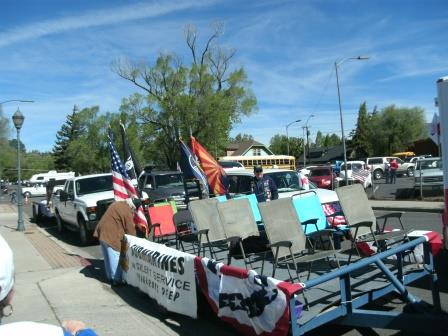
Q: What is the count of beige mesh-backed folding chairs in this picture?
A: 4